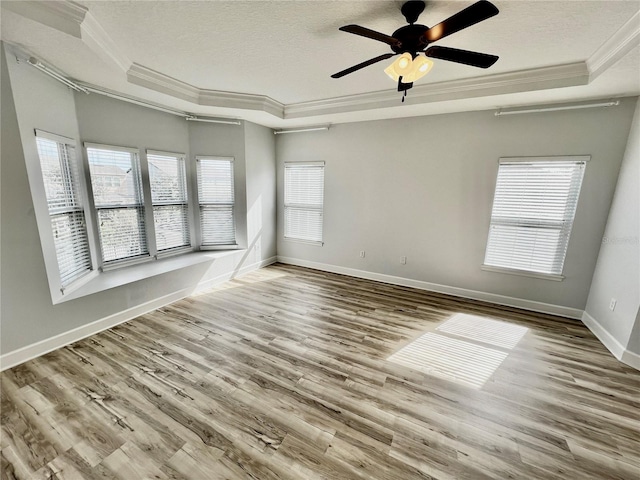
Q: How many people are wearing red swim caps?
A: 0